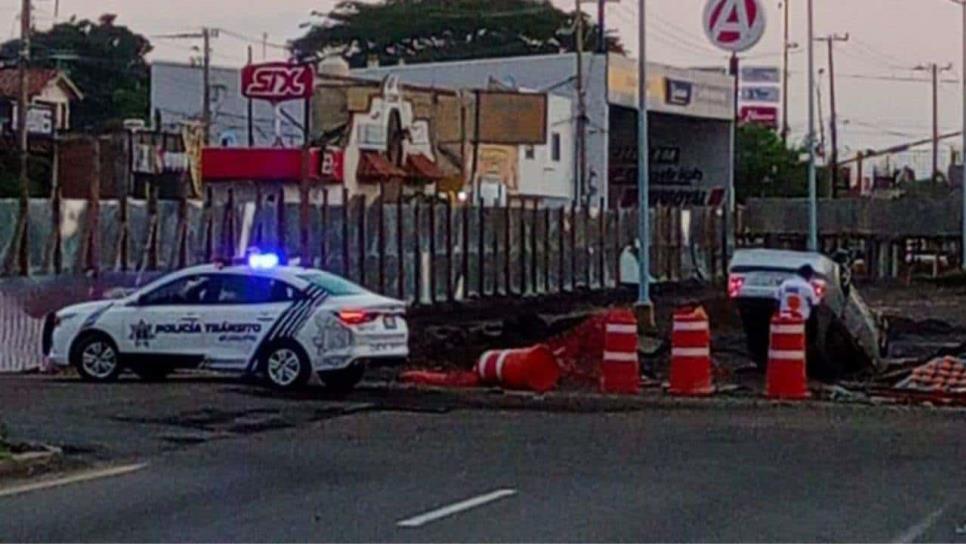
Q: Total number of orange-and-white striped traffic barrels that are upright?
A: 3